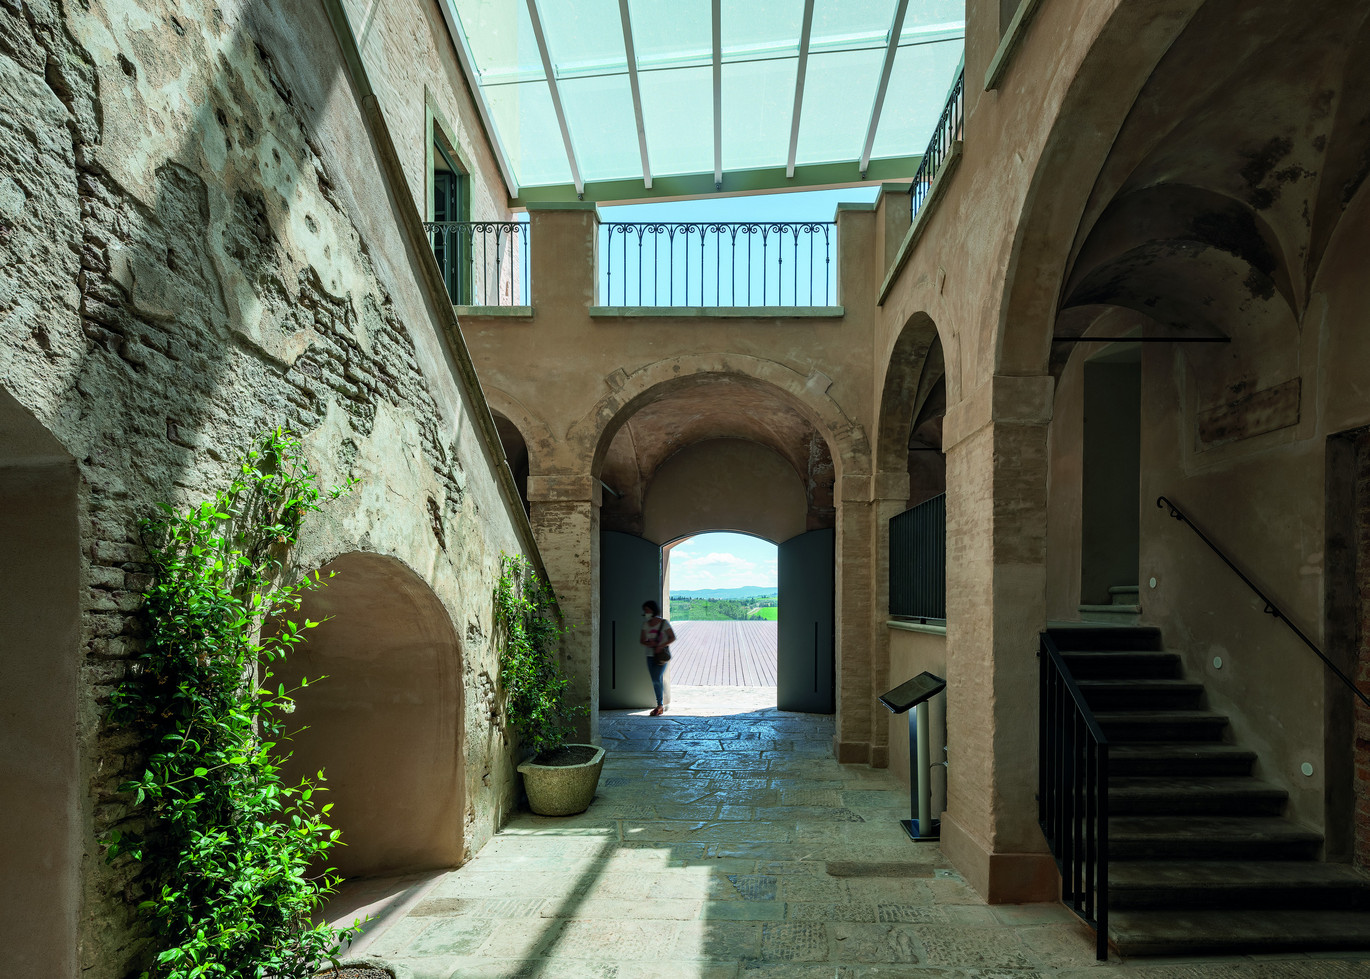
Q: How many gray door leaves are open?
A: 2